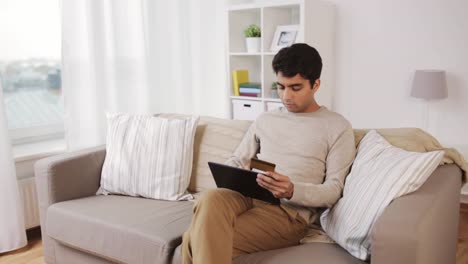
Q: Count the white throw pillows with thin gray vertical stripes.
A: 2